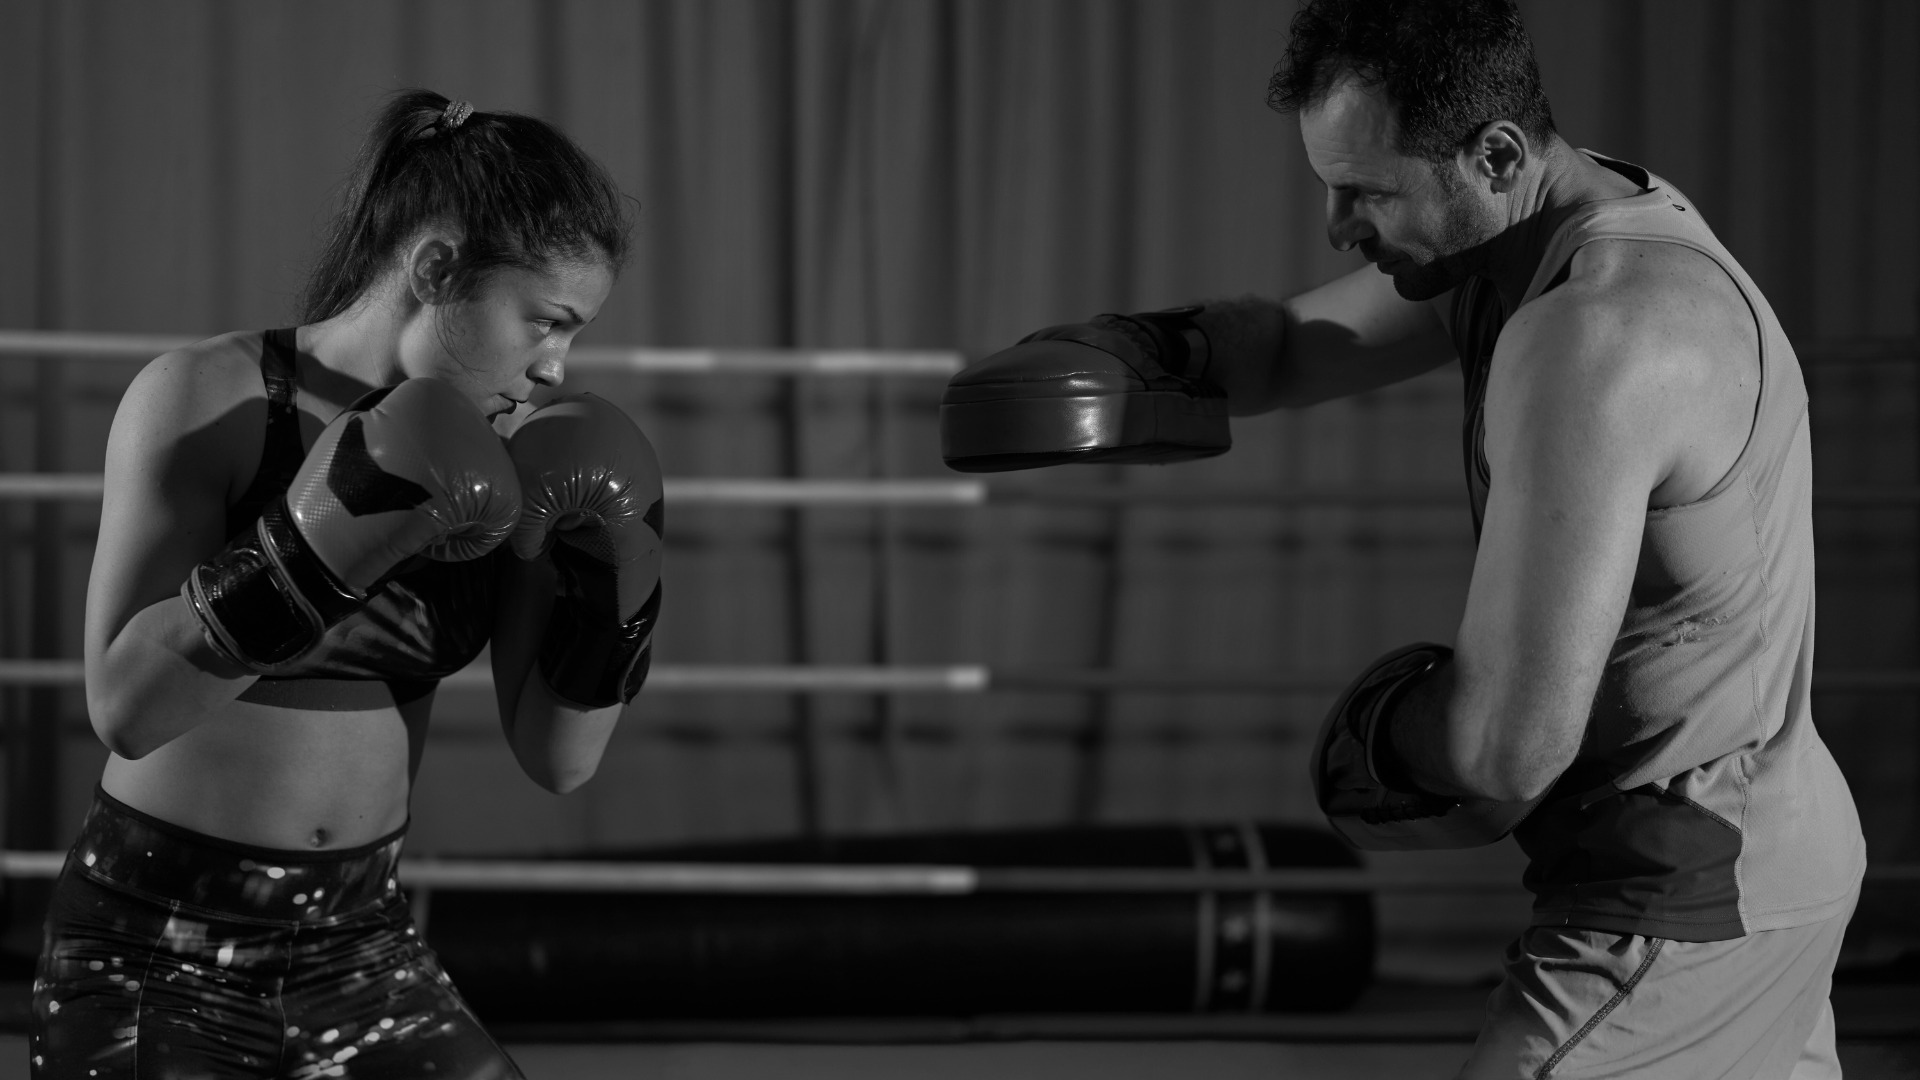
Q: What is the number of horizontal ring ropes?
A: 4